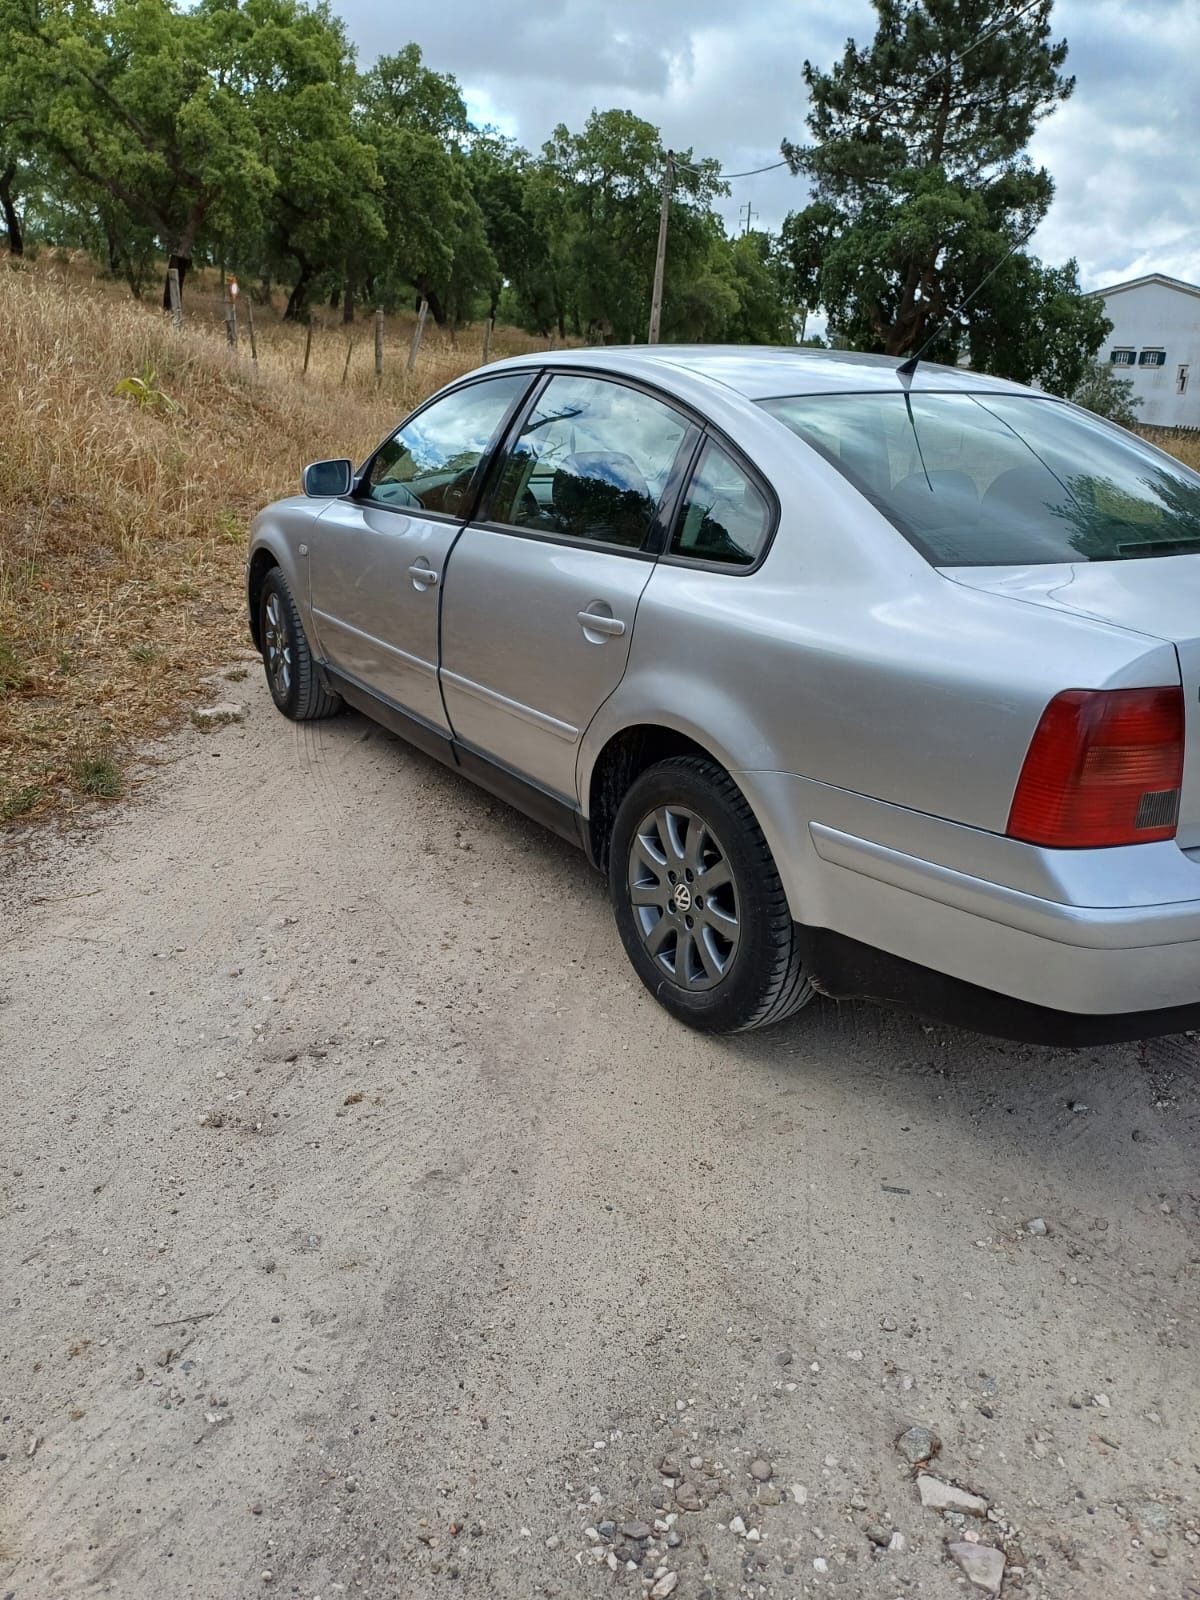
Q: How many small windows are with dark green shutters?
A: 2